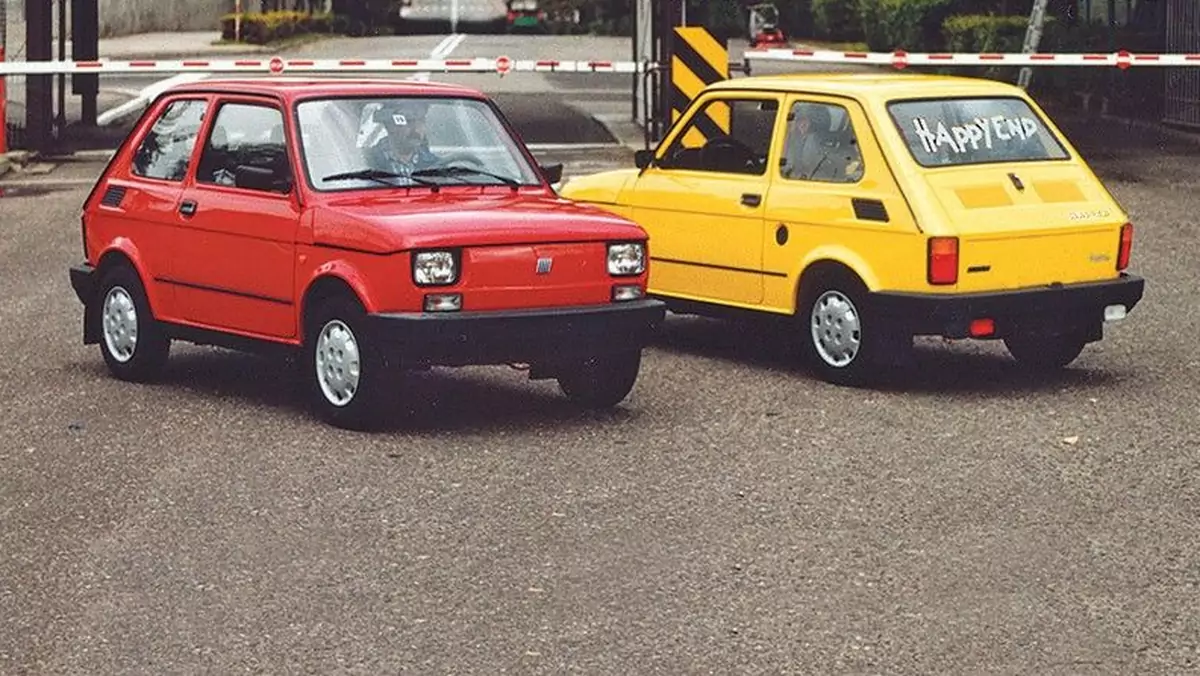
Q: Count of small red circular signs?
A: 4